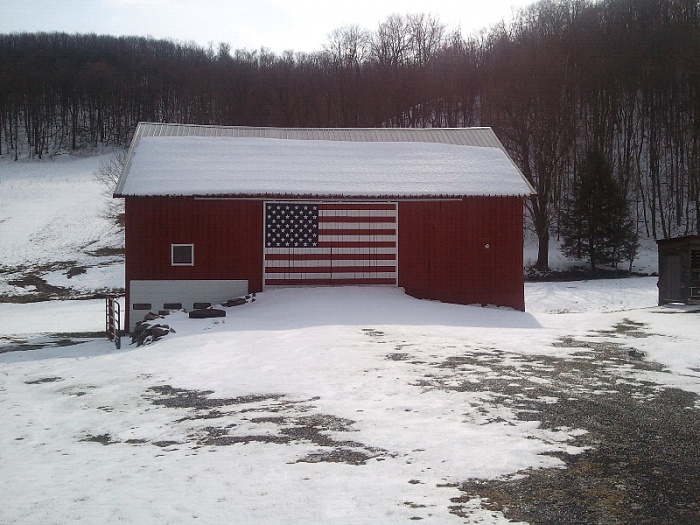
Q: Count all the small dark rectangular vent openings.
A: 3